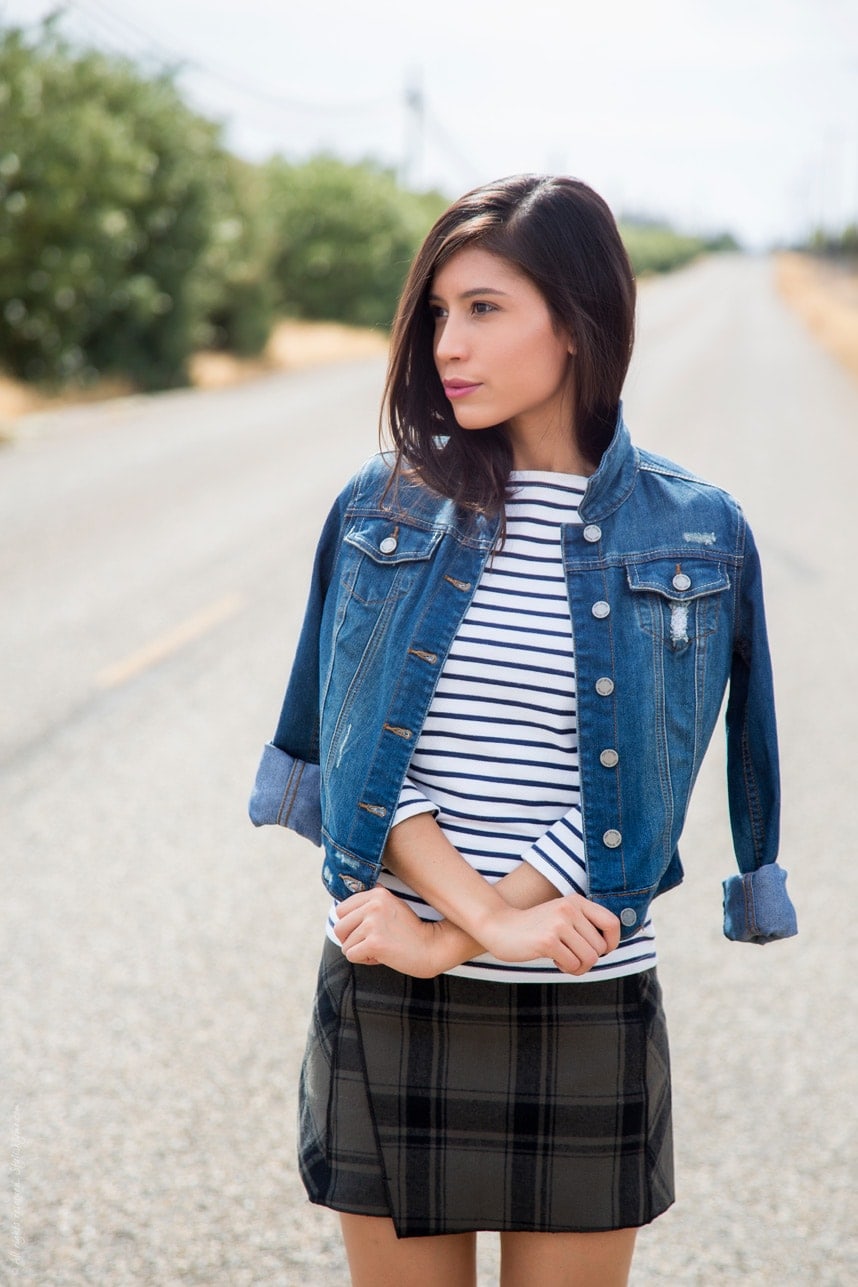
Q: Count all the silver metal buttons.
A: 8